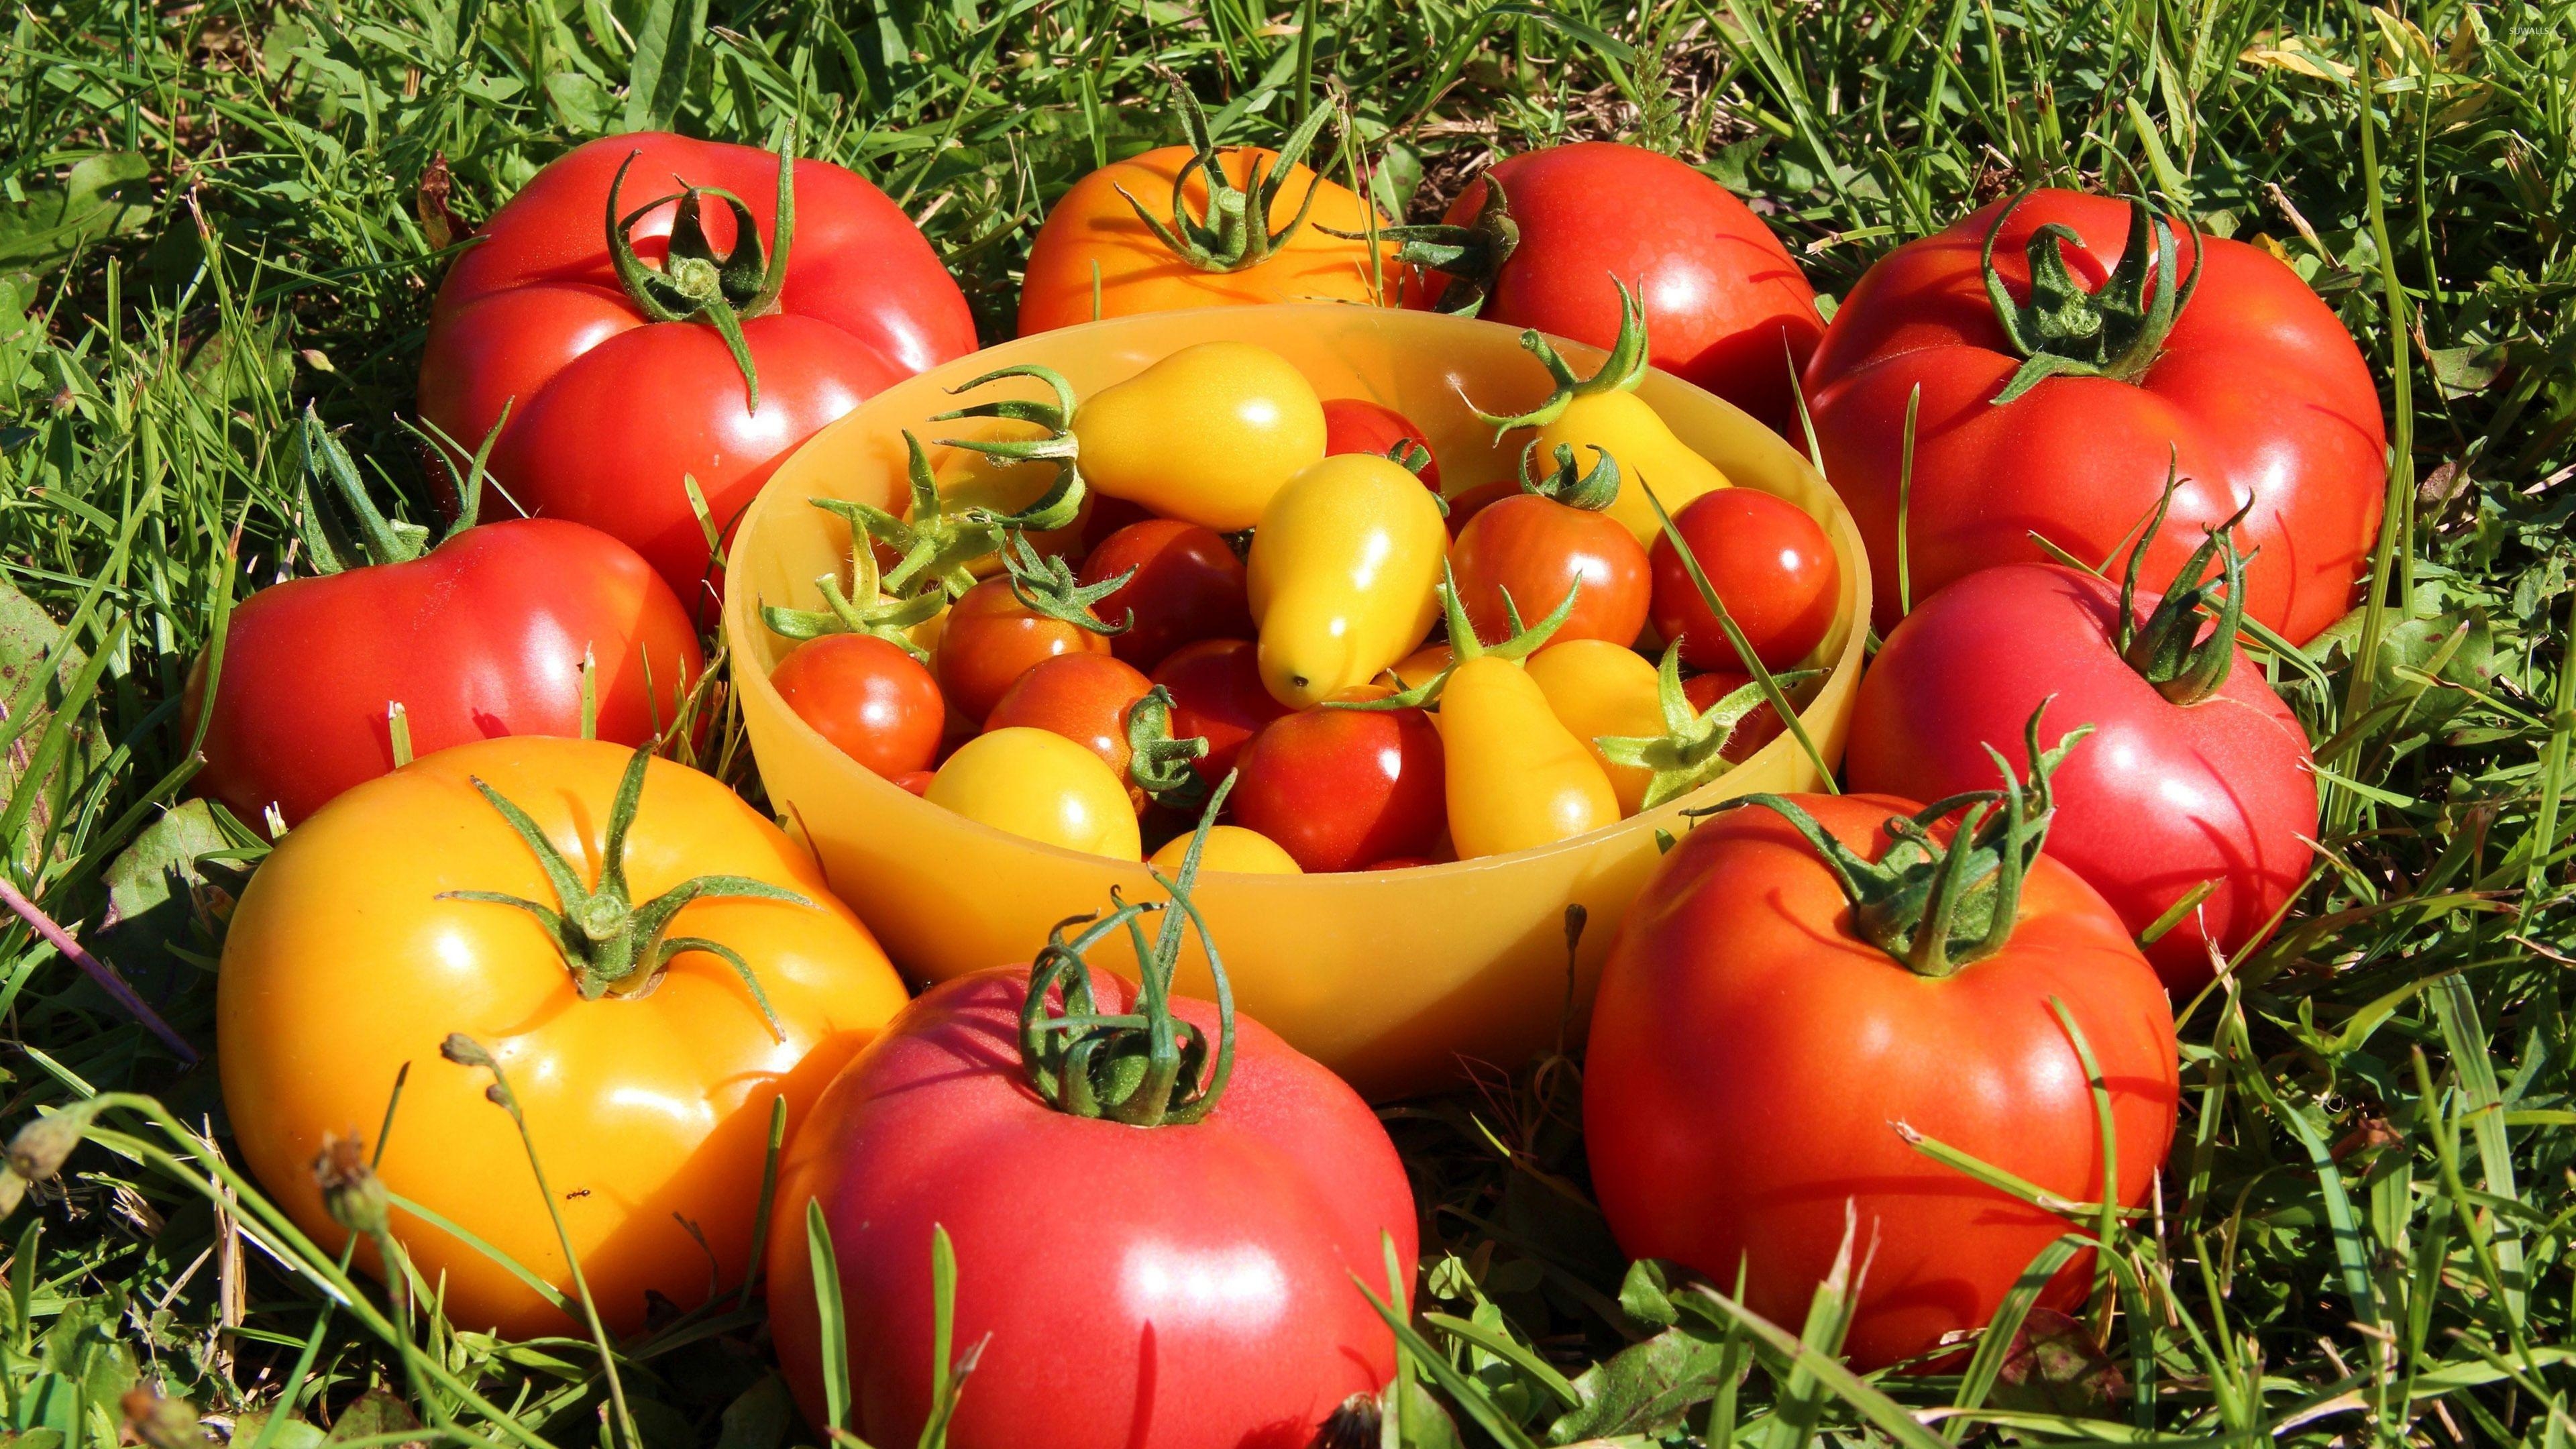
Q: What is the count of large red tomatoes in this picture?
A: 7